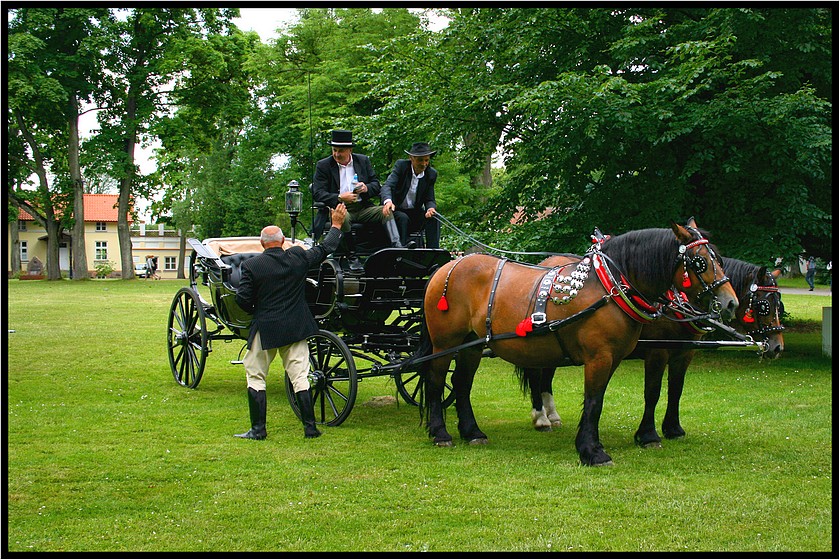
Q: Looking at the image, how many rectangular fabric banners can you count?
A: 0